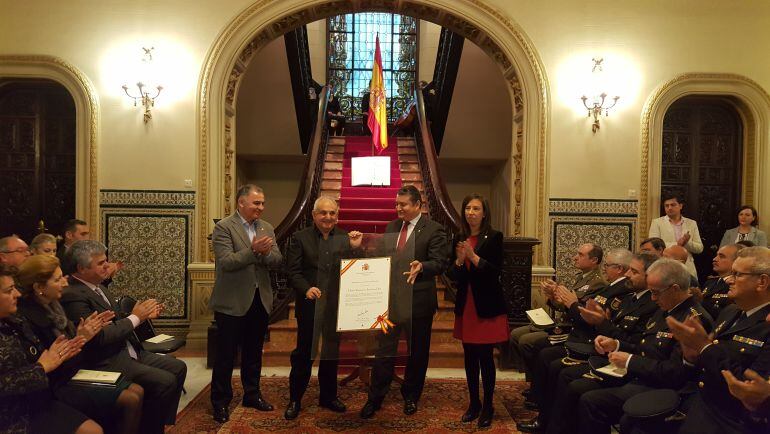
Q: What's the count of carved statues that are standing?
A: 0